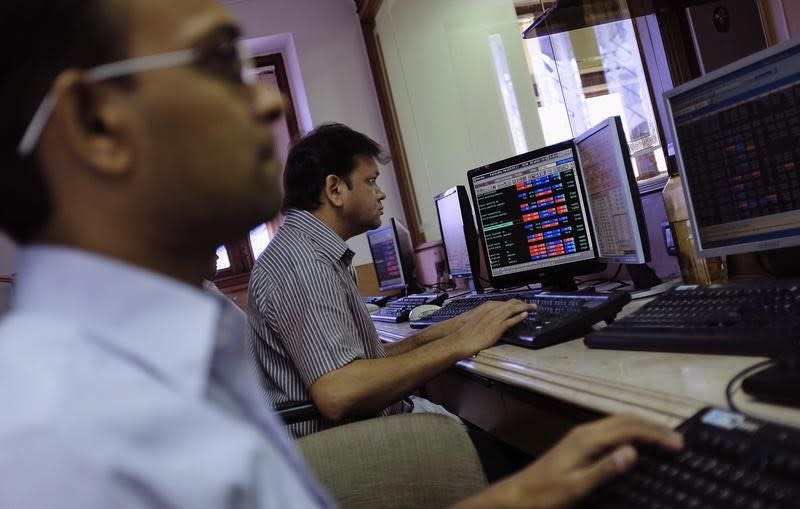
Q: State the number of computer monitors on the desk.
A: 5